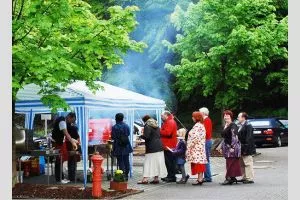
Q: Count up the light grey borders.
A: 2